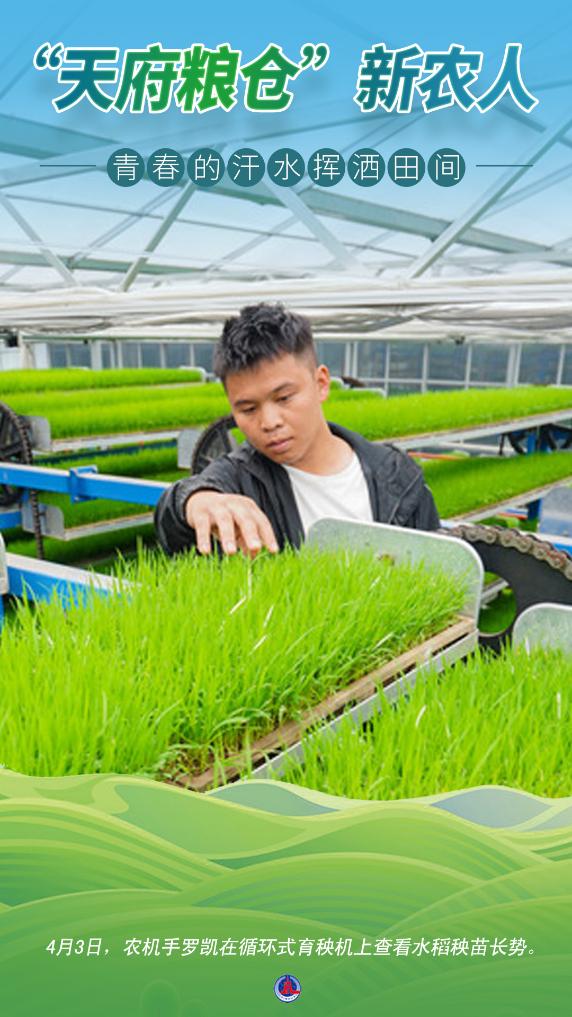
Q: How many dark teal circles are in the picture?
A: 9